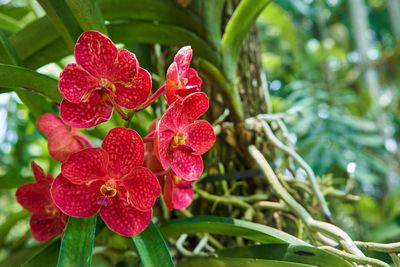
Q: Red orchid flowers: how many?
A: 7